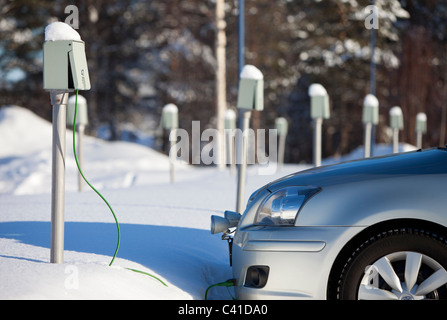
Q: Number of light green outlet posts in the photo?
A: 10